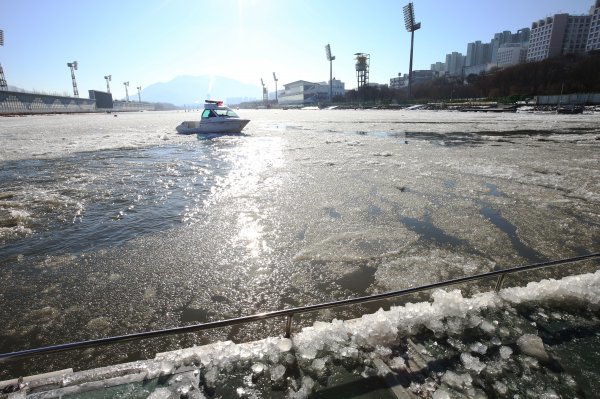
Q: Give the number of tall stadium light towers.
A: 9